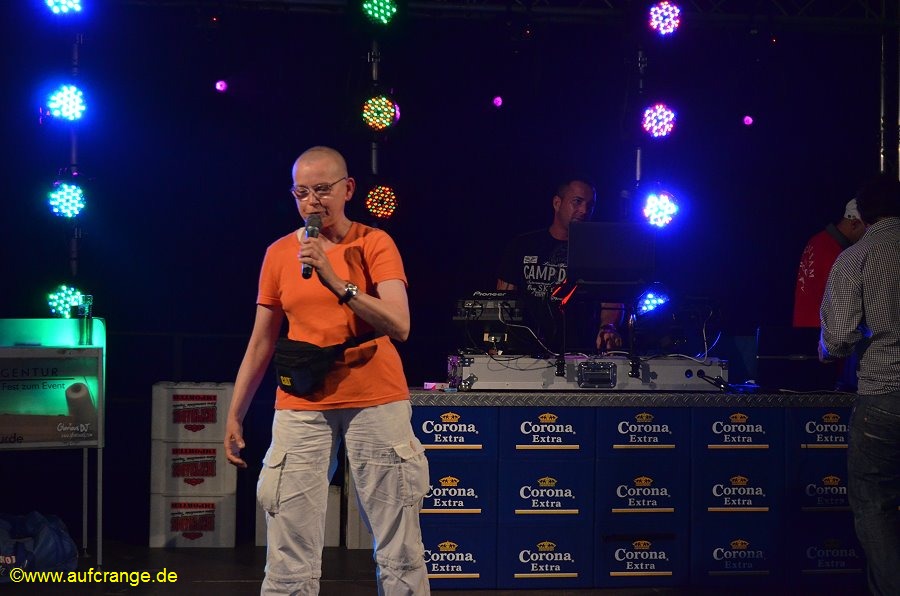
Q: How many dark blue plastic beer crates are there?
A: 15